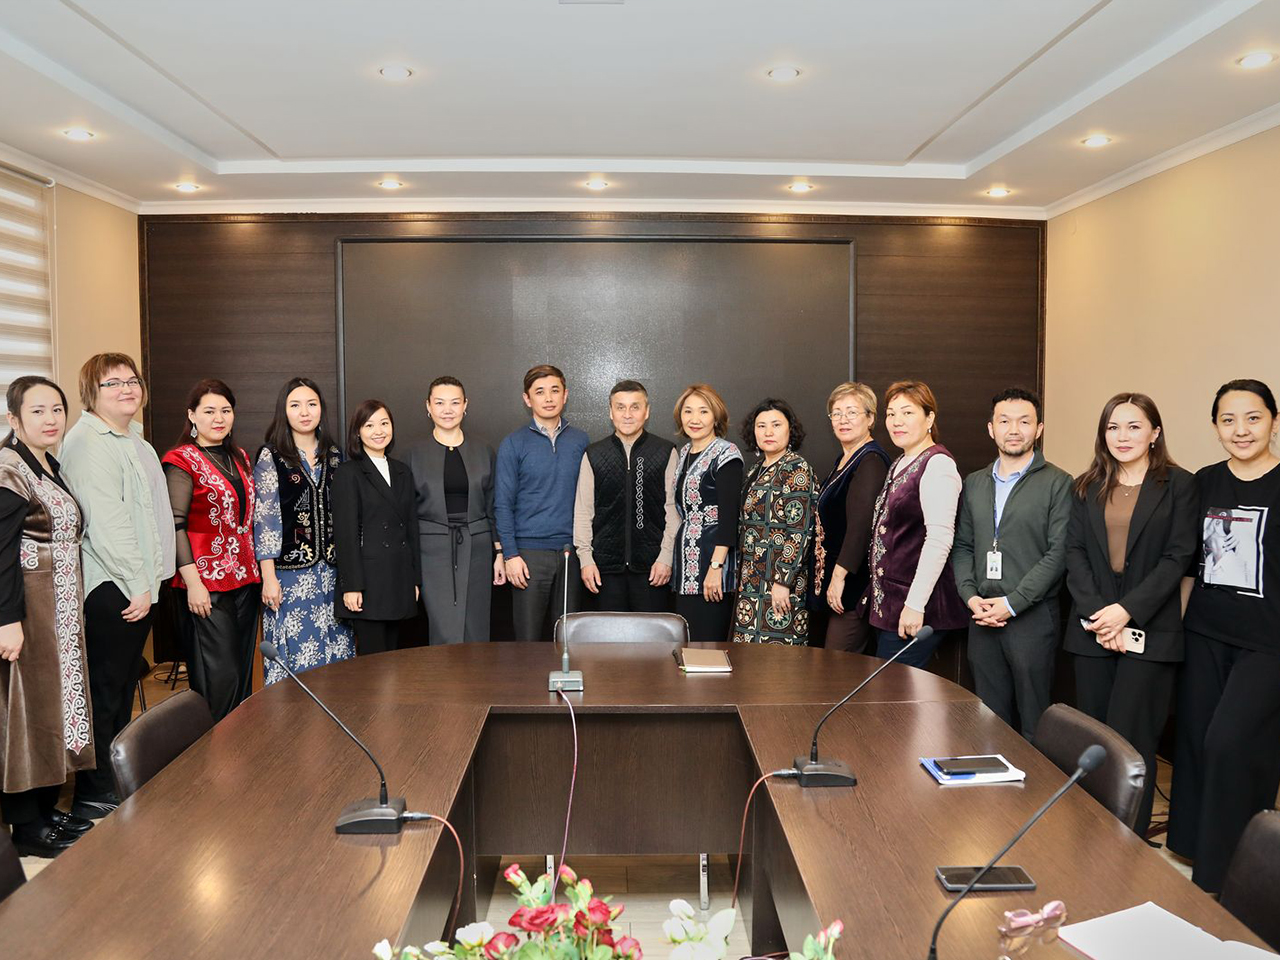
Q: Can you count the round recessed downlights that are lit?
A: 10